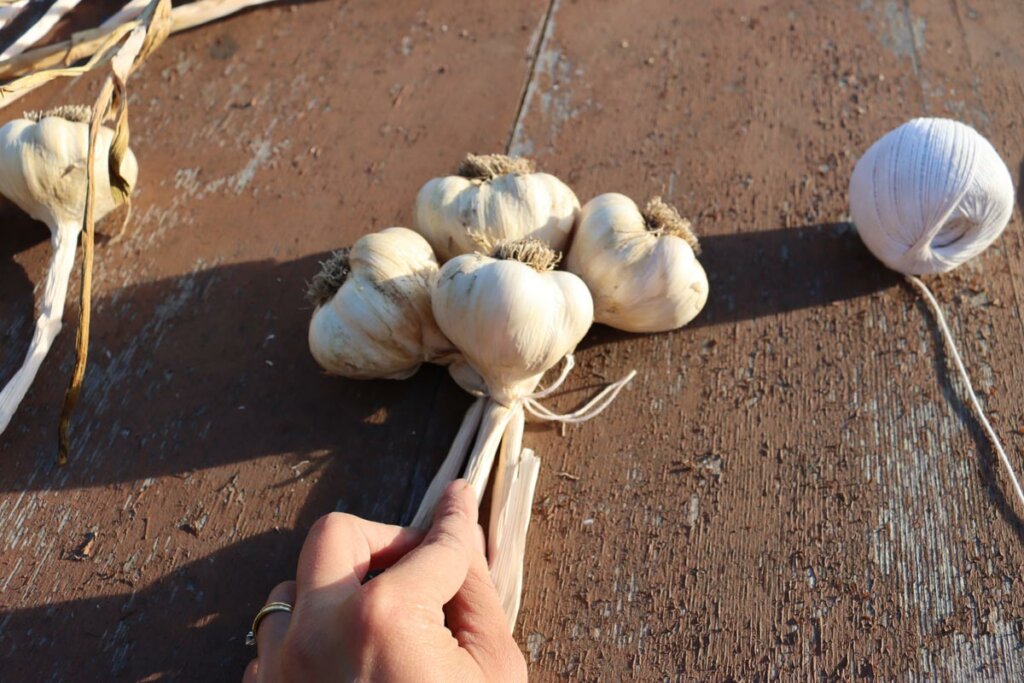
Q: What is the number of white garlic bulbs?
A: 5